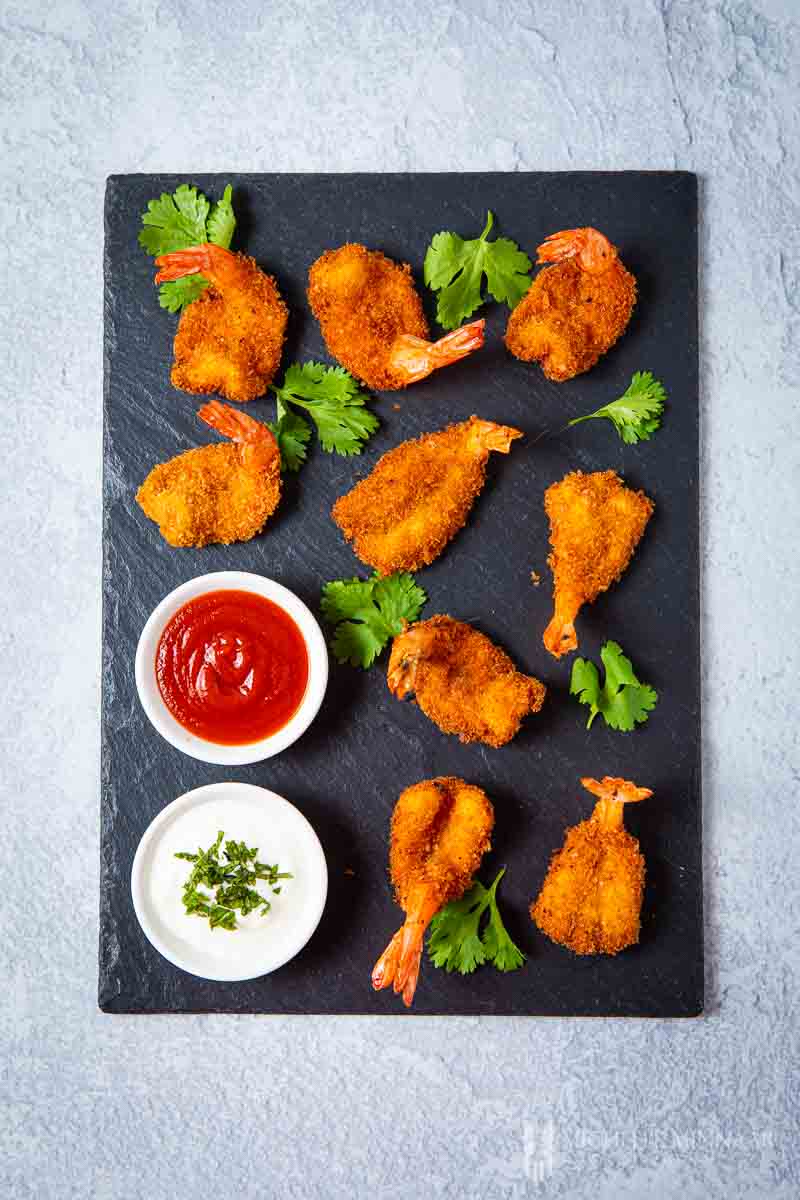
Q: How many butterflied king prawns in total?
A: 9